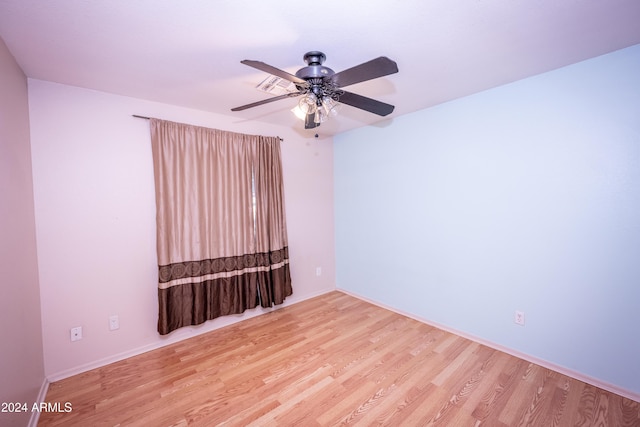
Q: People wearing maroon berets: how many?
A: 0